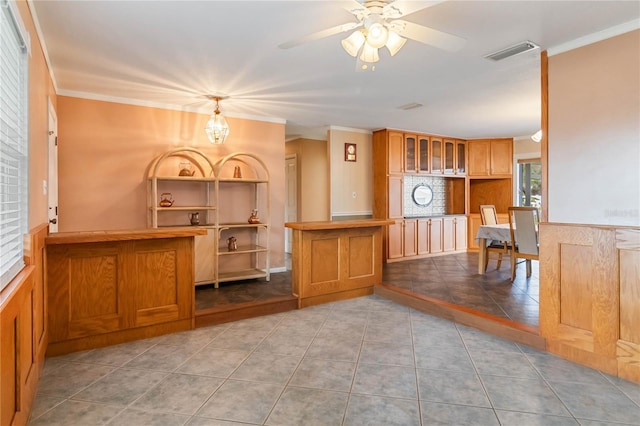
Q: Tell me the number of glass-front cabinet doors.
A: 5